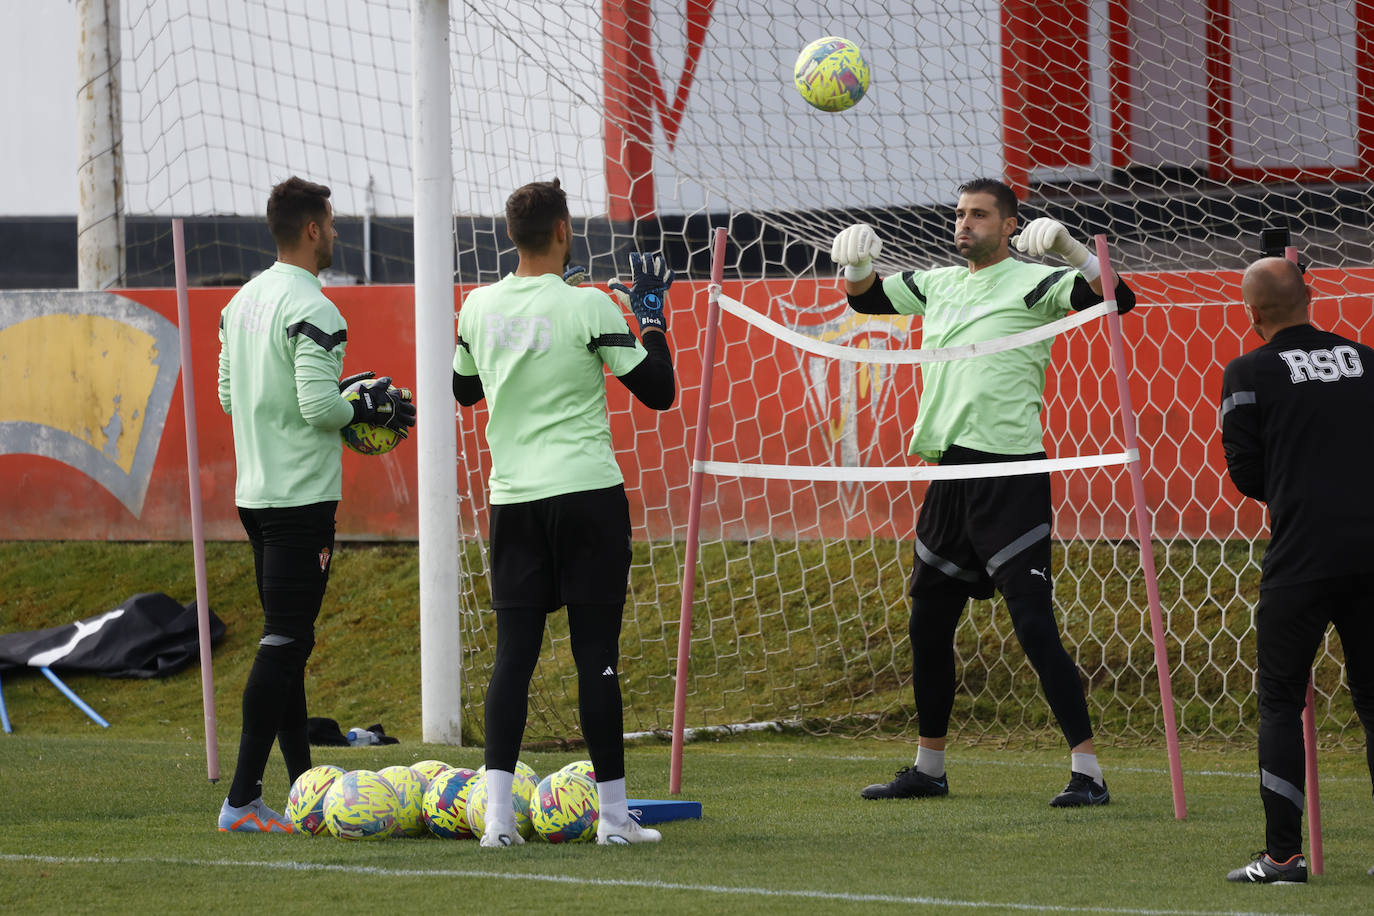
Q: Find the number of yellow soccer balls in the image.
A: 11